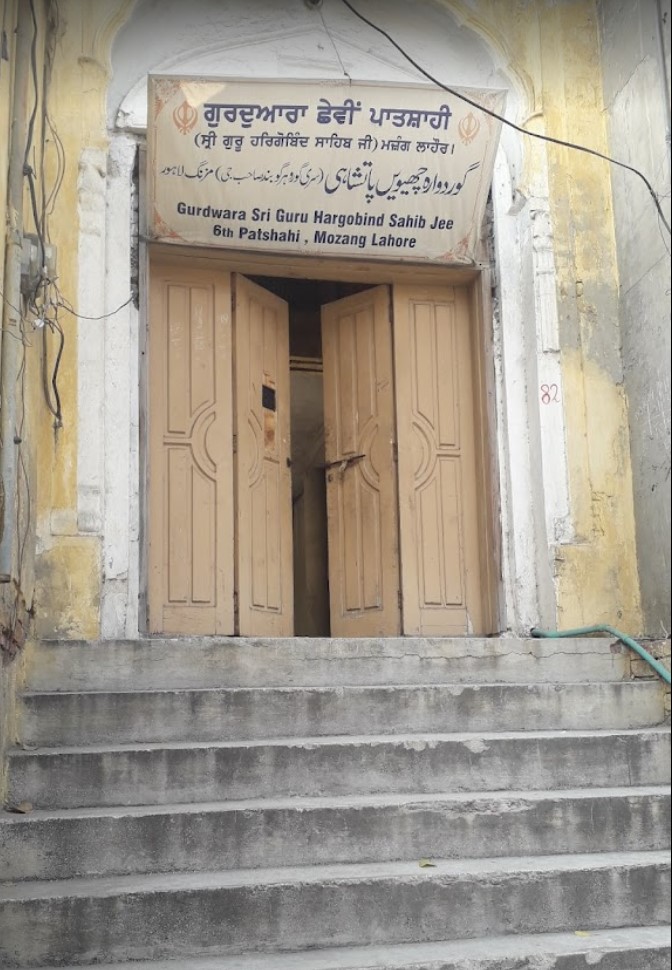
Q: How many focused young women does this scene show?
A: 0